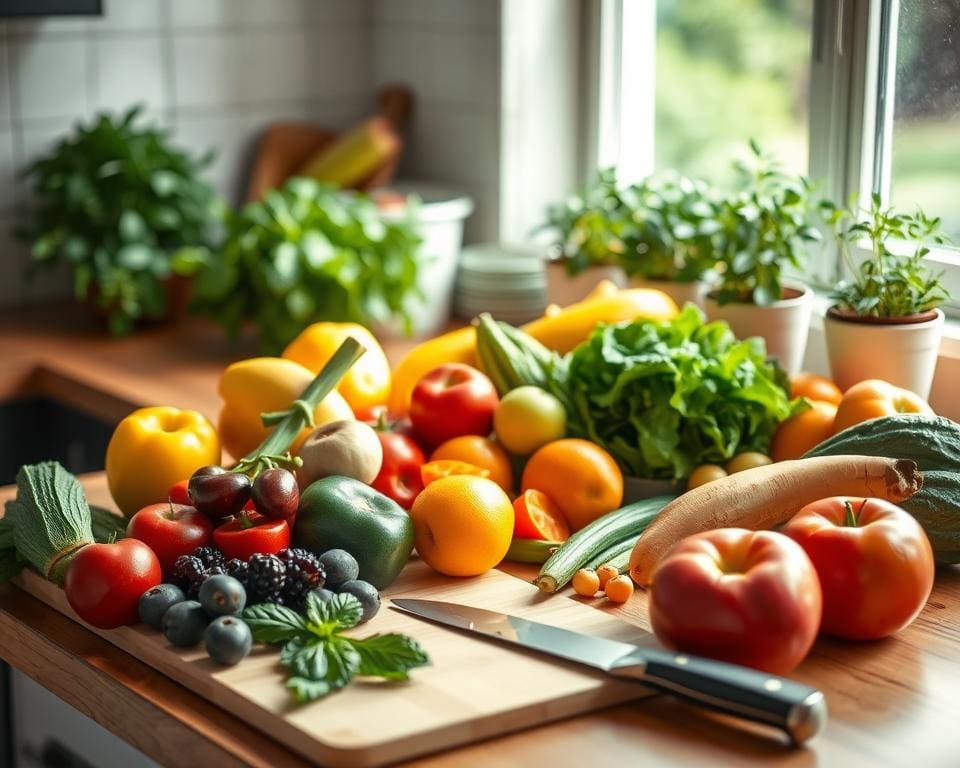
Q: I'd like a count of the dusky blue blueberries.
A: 7